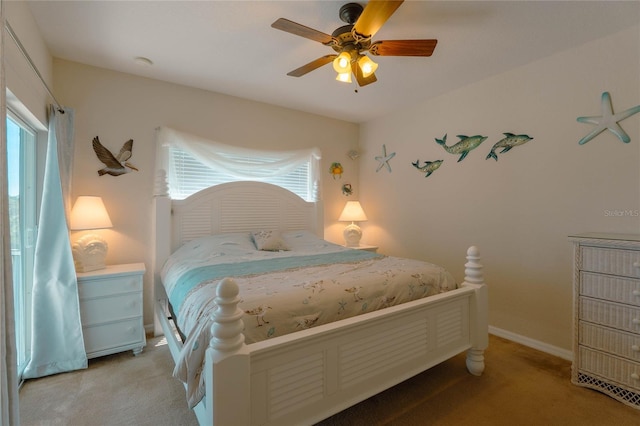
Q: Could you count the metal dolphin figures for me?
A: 3